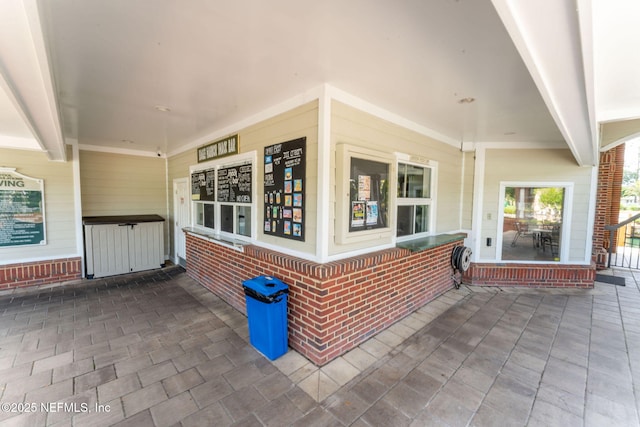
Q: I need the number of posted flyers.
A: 3